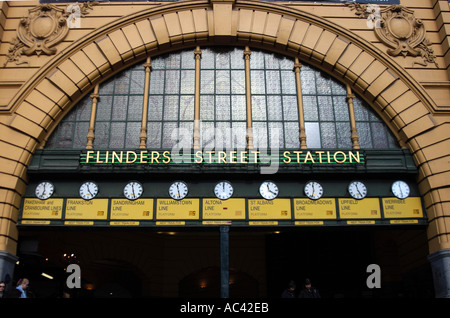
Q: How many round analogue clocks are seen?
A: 9